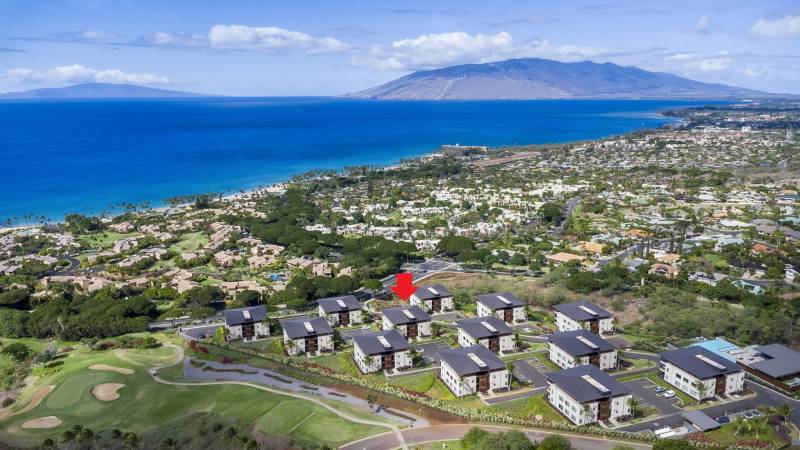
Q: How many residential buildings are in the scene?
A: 13